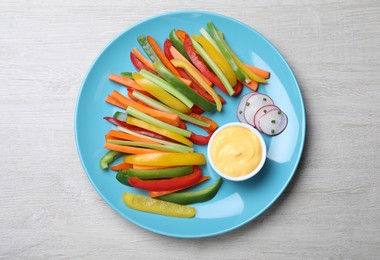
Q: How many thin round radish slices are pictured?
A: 4